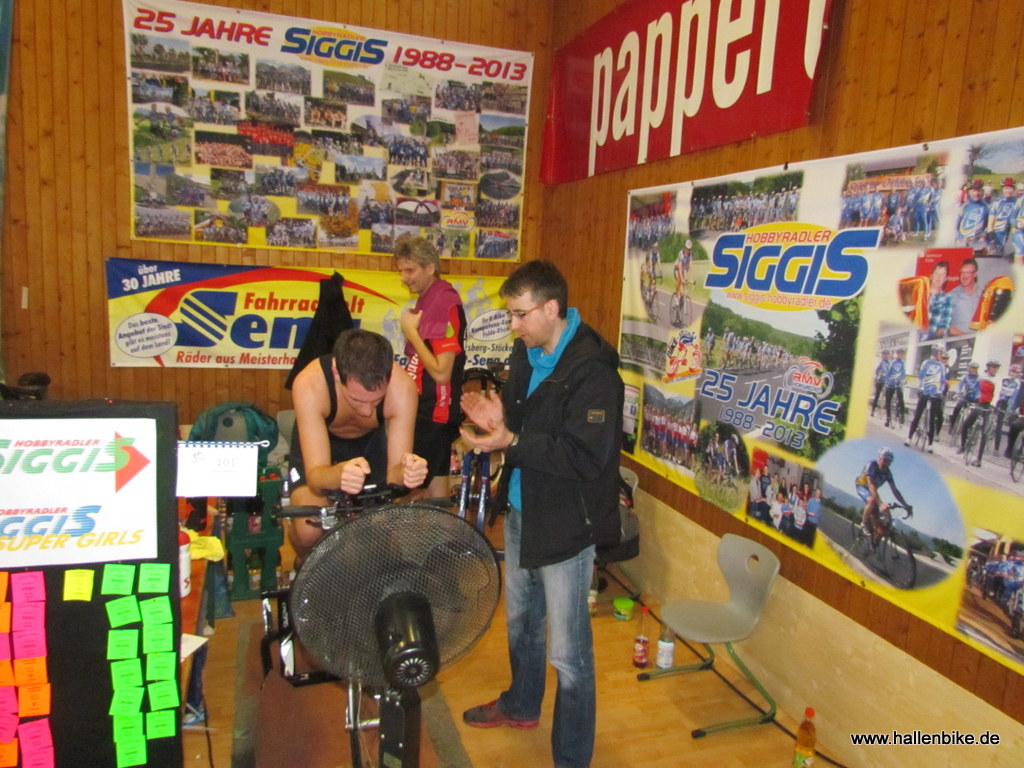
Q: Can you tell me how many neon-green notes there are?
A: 13